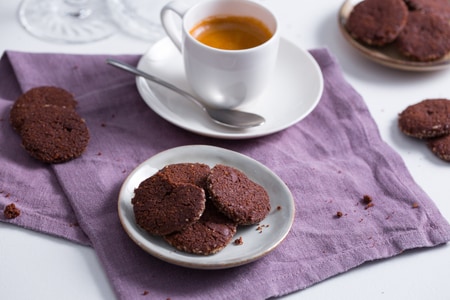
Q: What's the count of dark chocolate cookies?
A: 11